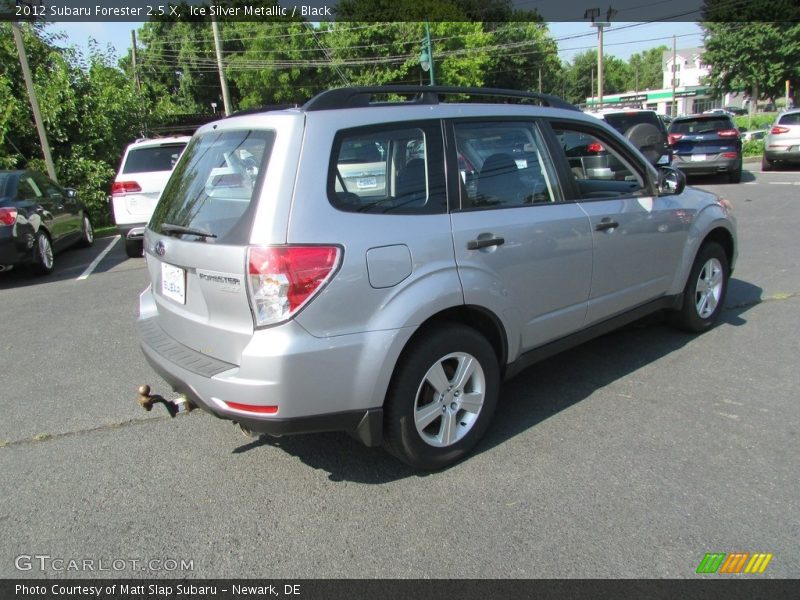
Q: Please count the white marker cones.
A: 0